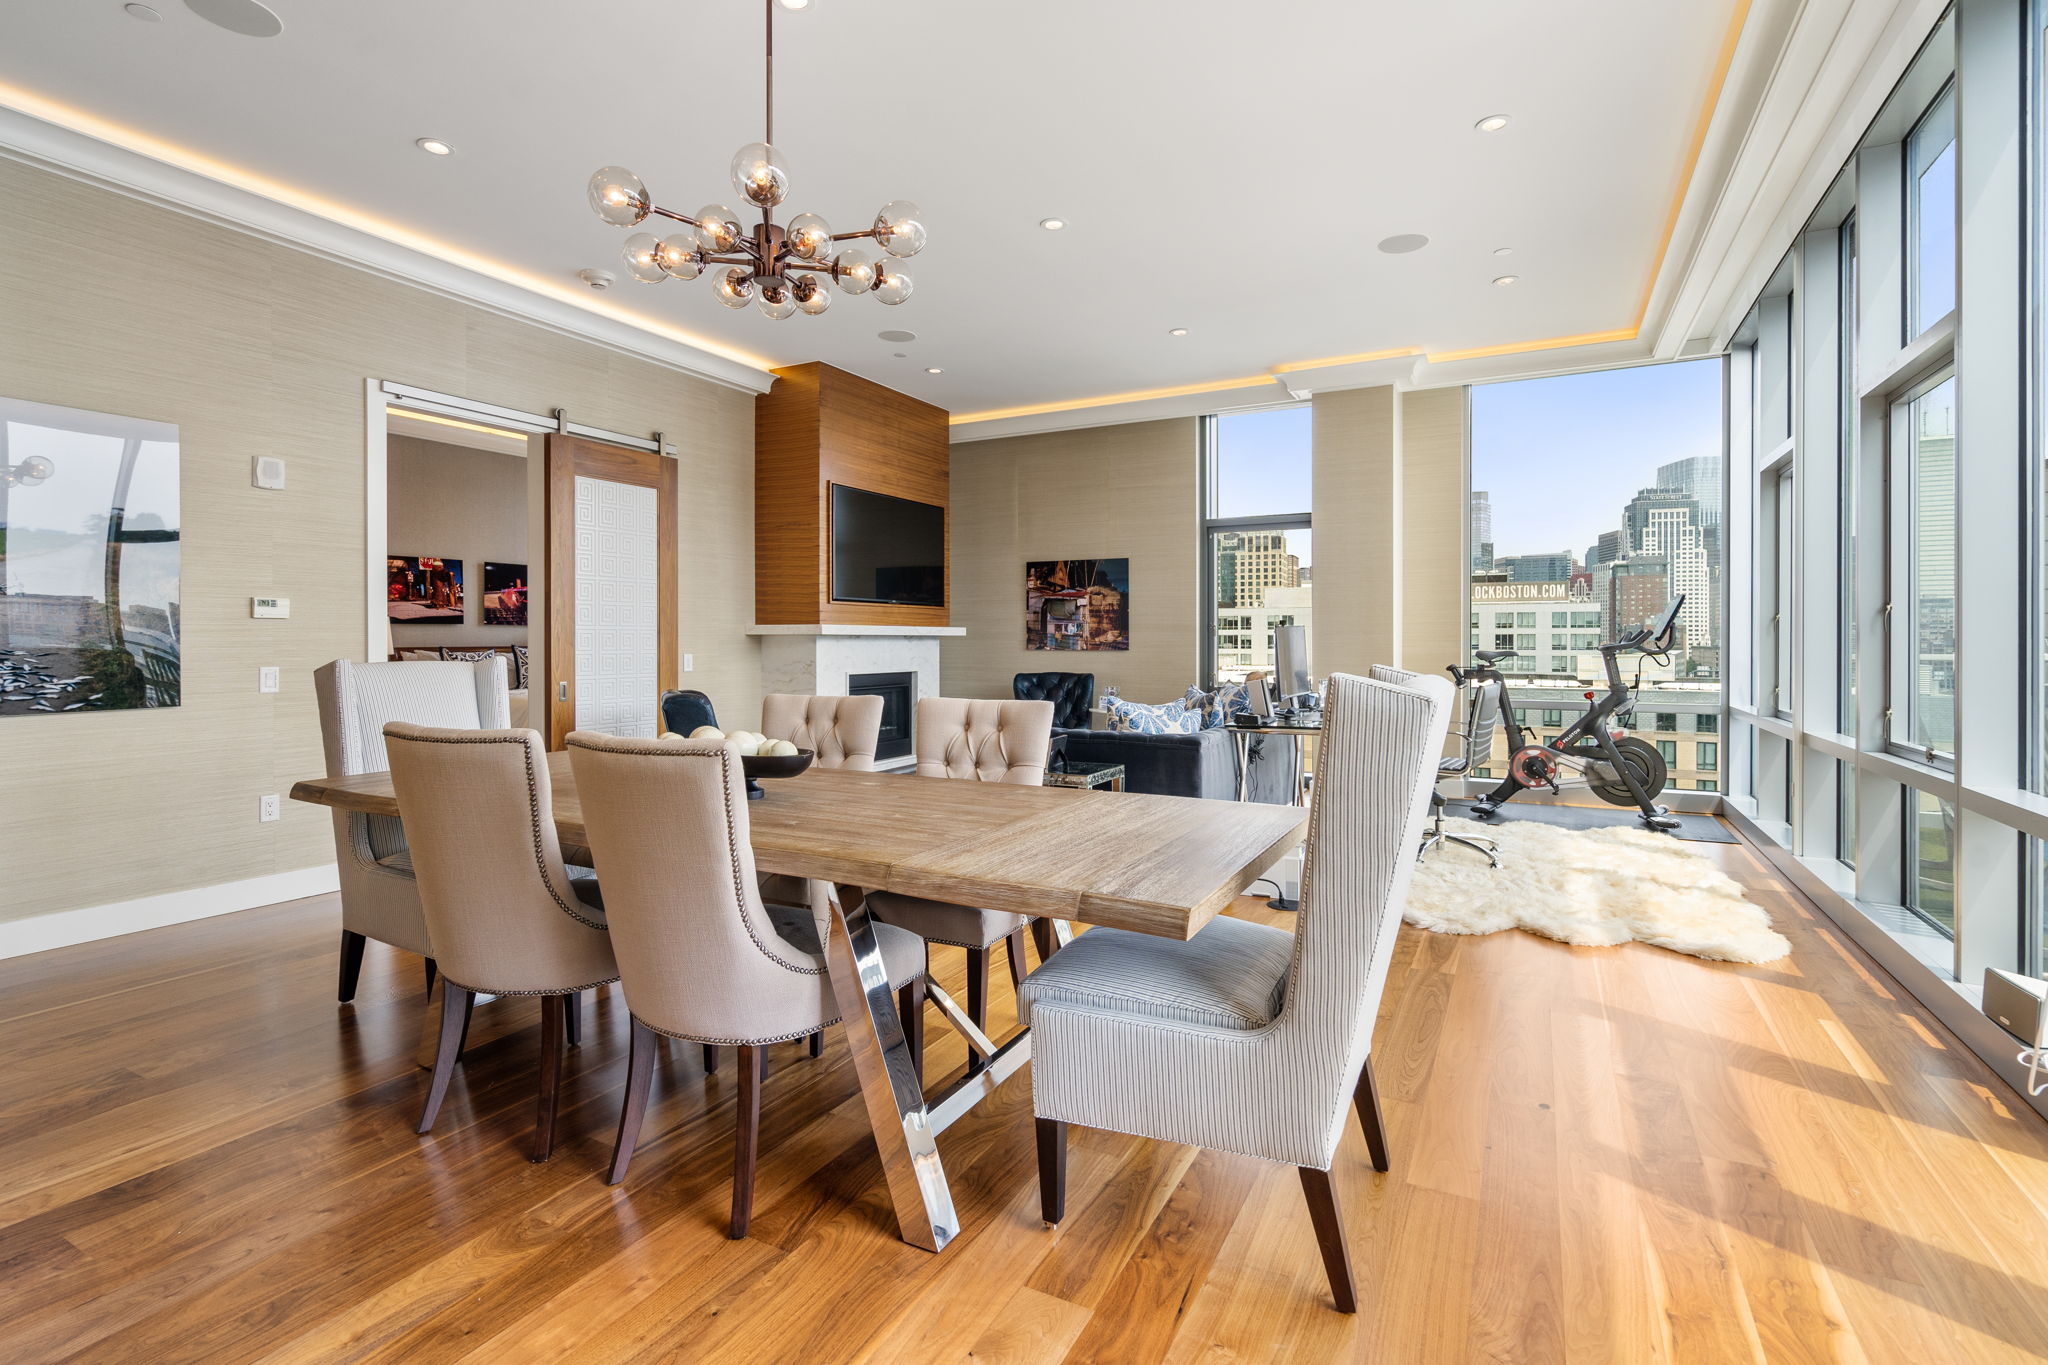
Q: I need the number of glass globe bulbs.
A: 12